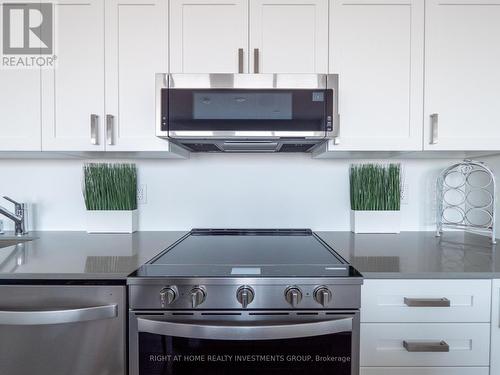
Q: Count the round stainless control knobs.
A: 5